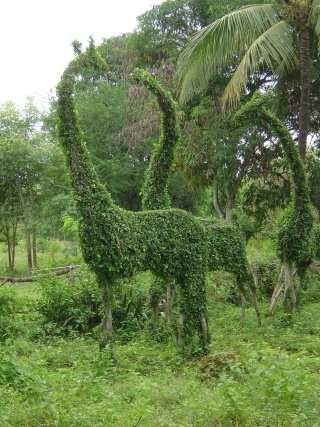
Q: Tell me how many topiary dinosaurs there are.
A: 3